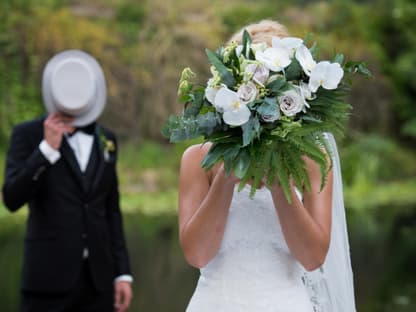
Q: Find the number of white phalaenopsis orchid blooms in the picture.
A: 5